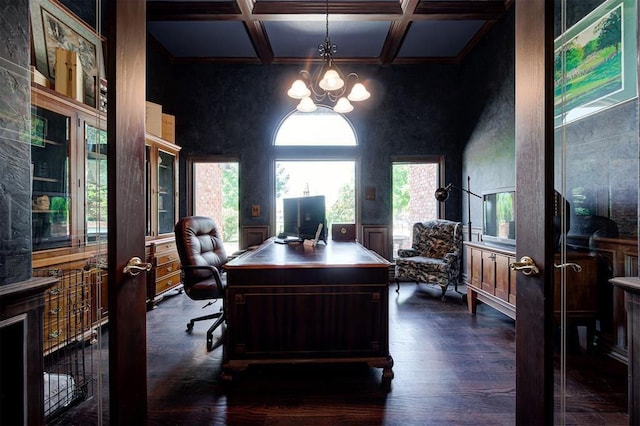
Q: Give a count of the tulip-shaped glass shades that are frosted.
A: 5